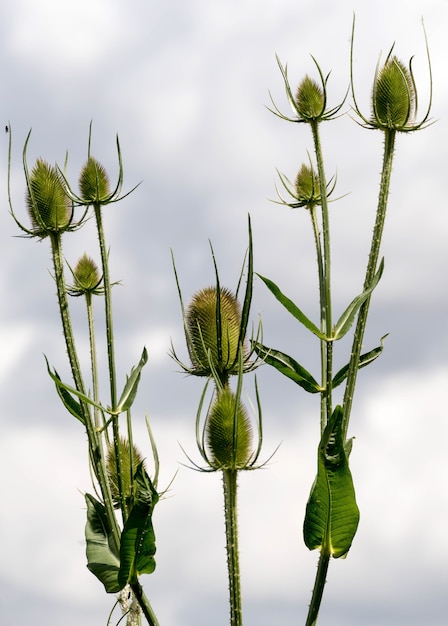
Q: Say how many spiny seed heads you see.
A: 9